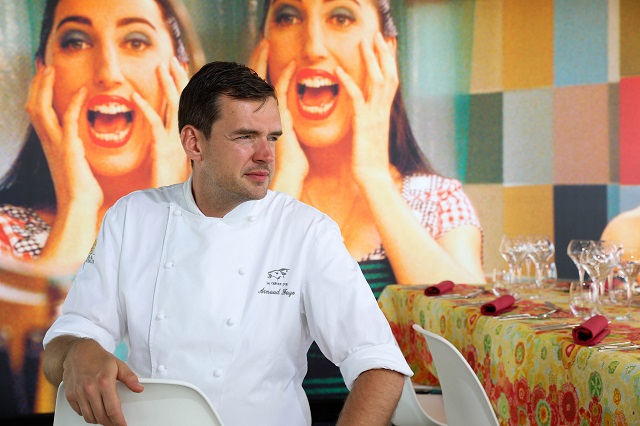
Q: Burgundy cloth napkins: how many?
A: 3